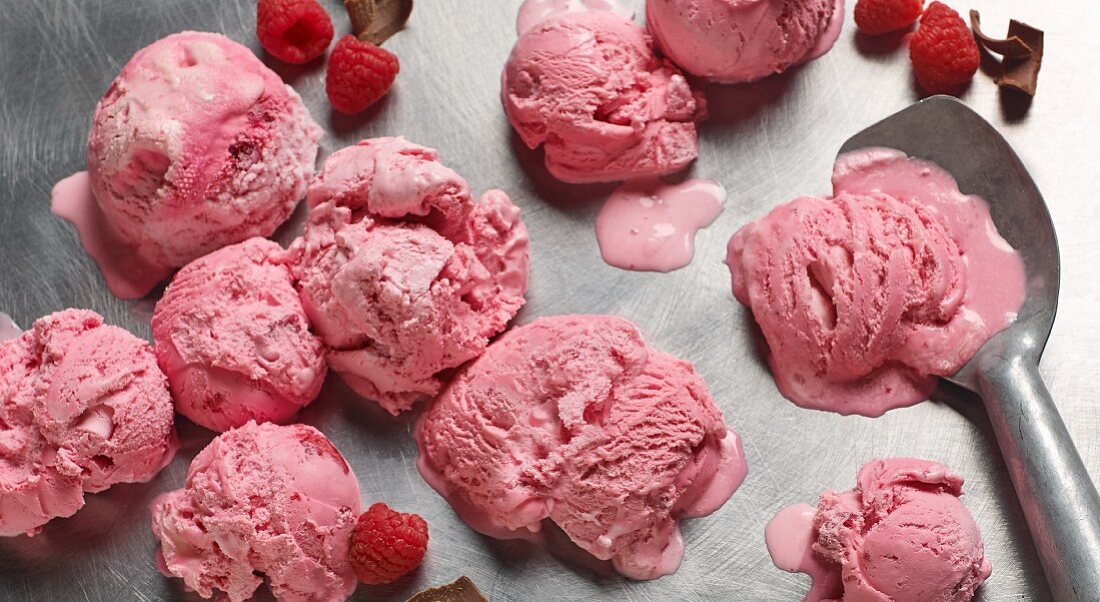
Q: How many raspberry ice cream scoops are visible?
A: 10